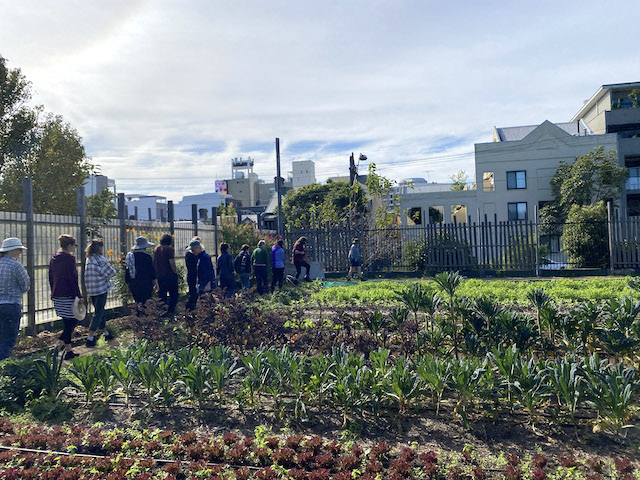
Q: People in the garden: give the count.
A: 13